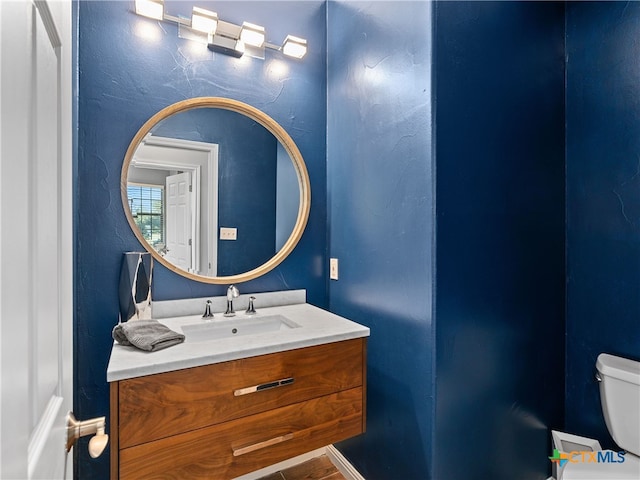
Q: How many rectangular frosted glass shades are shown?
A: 4